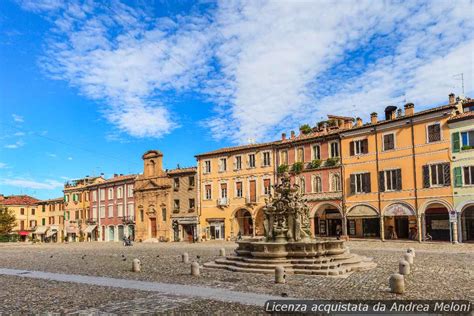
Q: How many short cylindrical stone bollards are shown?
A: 9